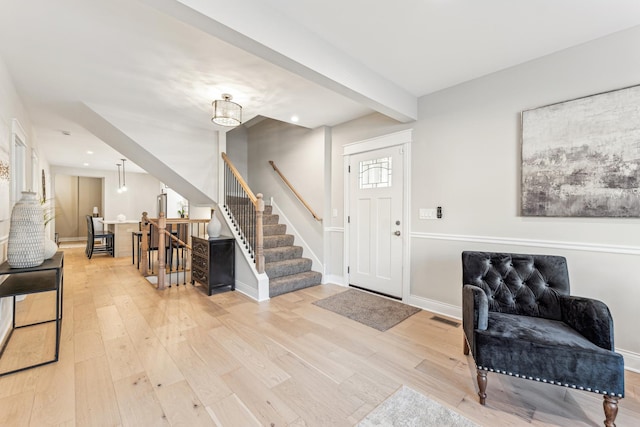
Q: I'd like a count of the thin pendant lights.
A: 2